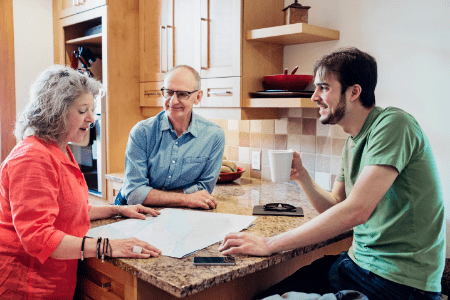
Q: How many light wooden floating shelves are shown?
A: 2